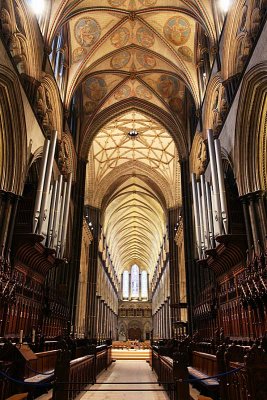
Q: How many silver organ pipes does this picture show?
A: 14